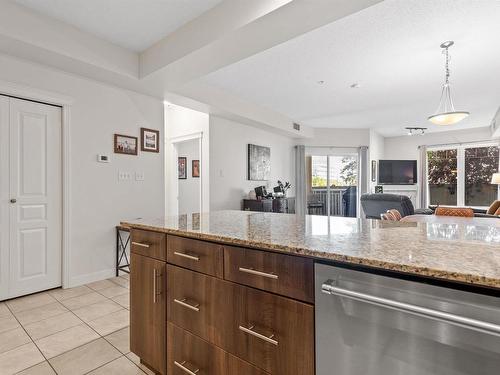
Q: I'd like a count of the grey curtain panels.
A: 3